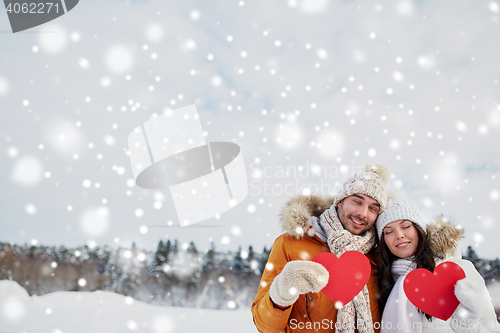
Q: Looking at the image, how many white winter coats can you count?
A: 1